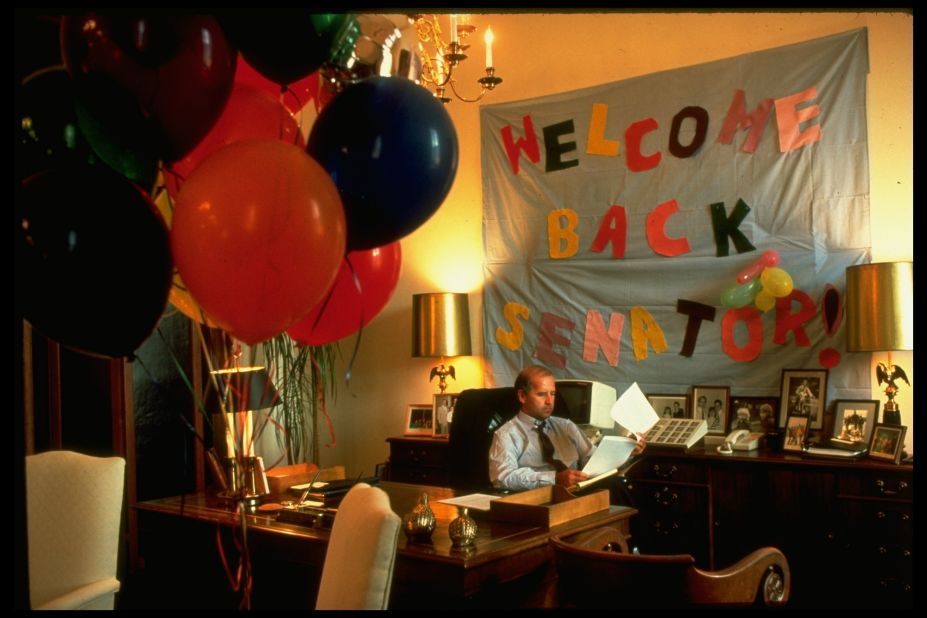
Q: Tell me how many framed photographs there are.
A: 9